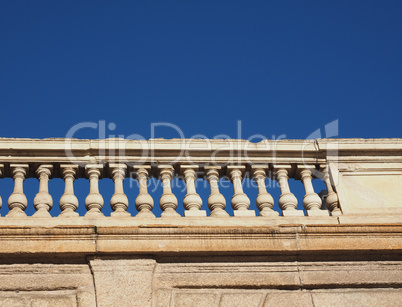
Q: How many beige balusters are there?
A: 14